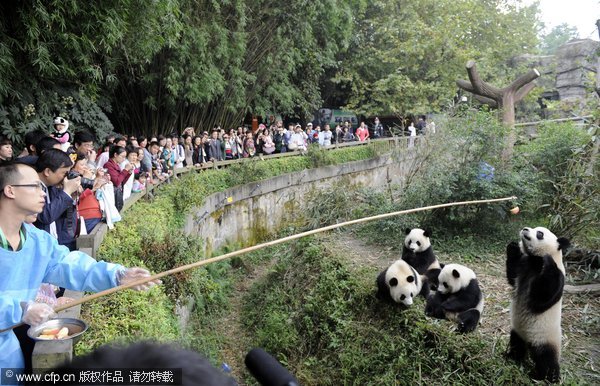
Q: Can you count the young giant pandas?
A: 4